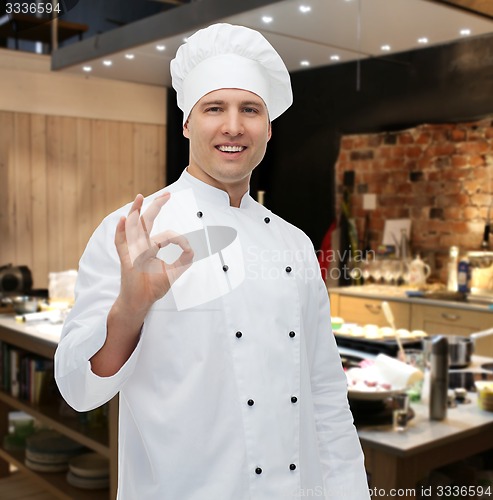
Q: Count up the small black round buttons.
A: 10